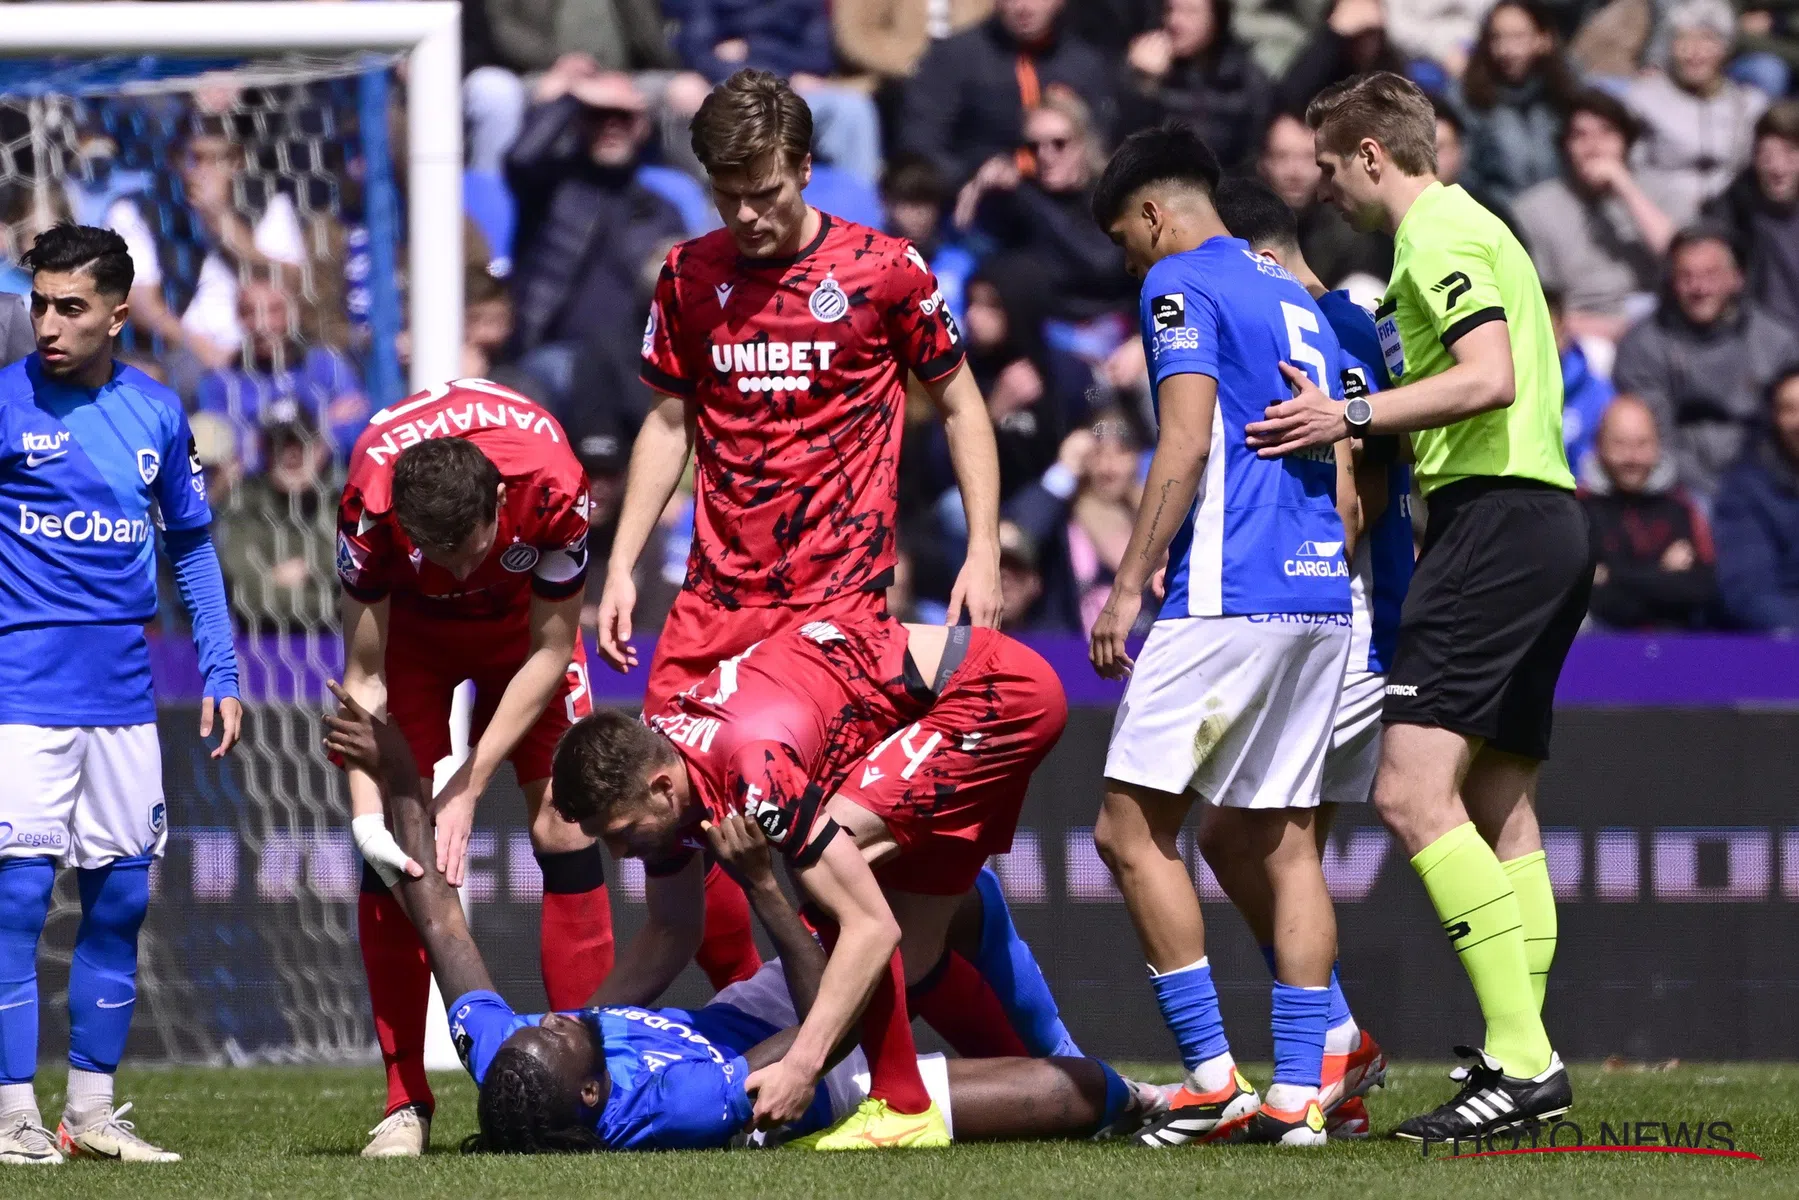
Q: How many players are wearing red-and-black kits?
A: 3